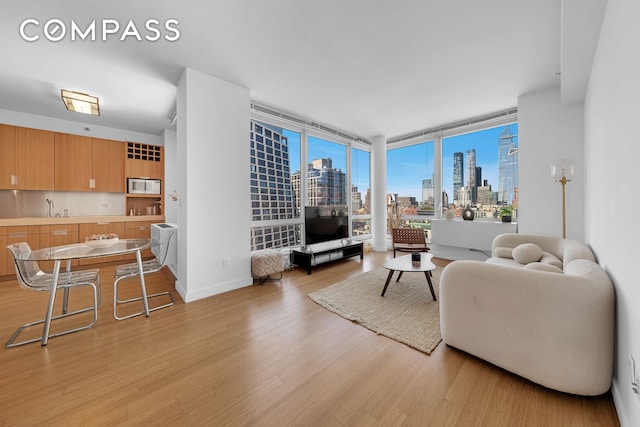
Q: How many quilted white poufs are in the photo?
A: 1